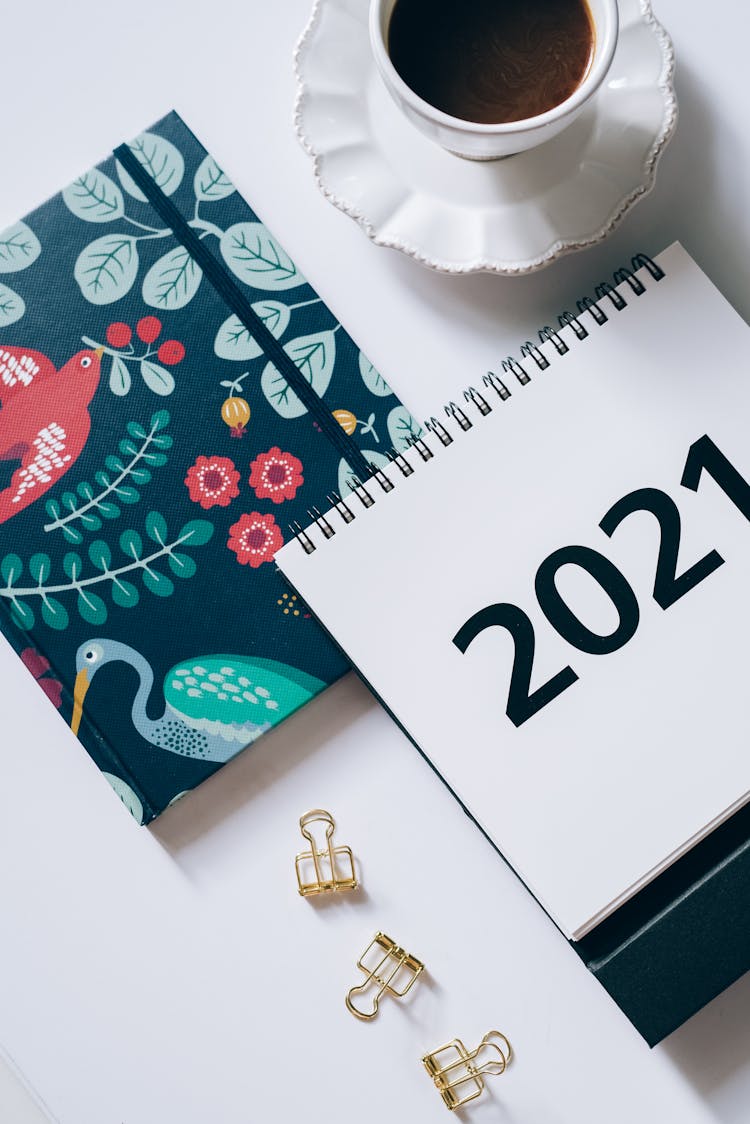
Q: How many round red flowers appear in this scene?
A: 3